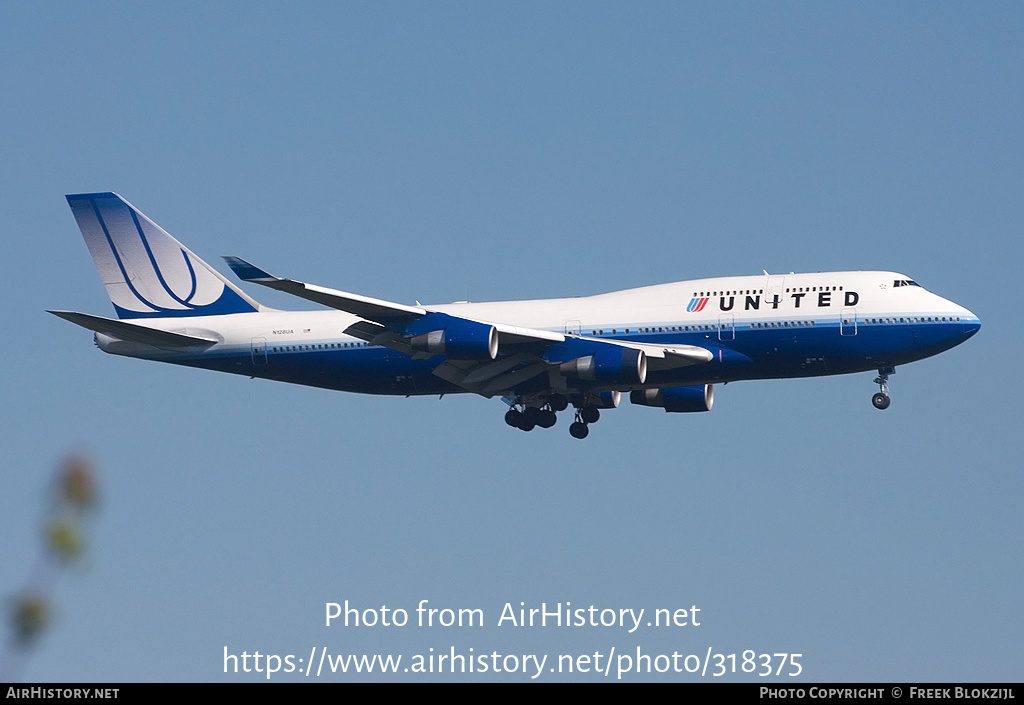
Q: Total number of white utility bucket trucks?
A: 0